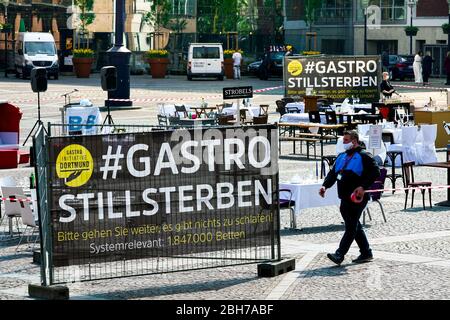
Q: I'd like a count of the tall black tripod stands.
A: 2